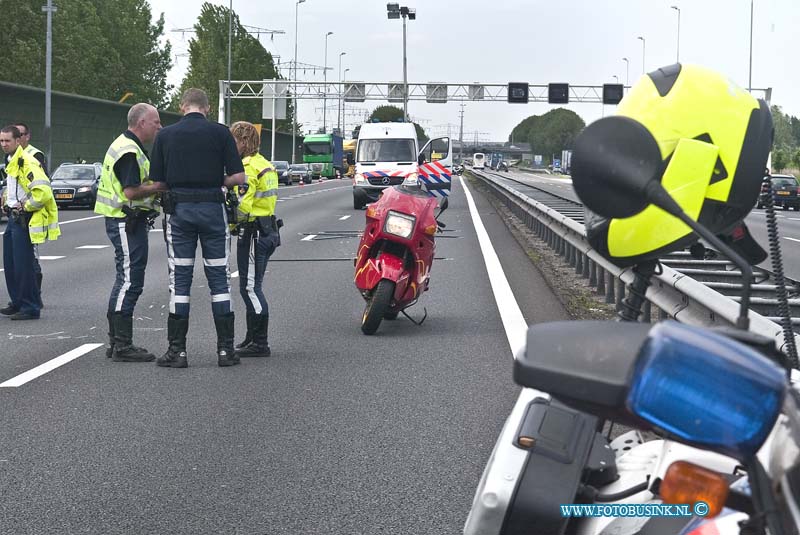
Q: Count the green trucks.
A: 1